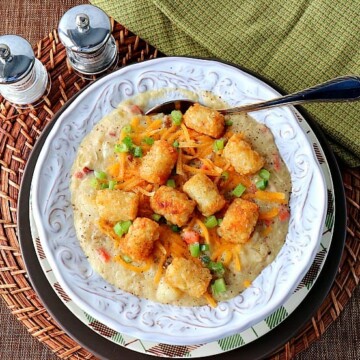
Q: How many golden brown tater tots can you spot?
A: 9